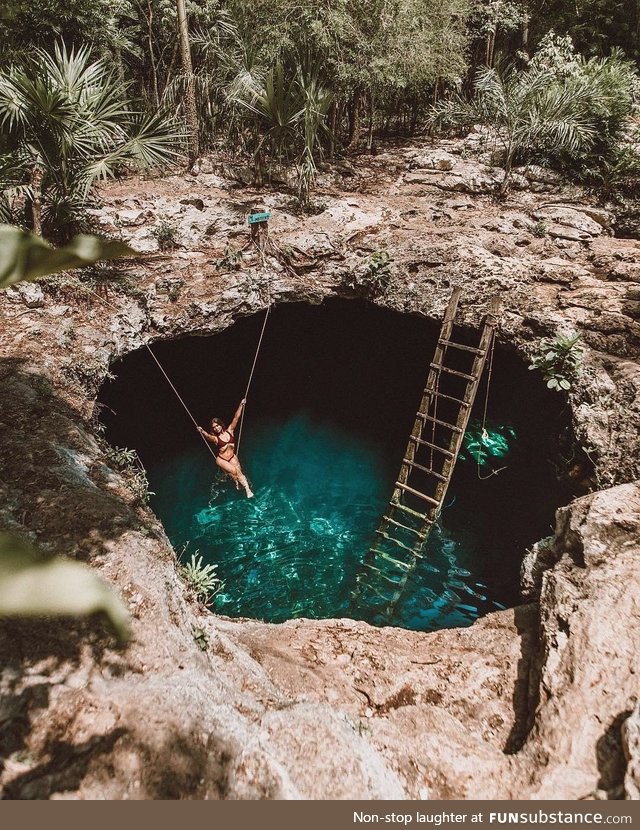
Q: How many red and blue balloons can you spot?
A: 0